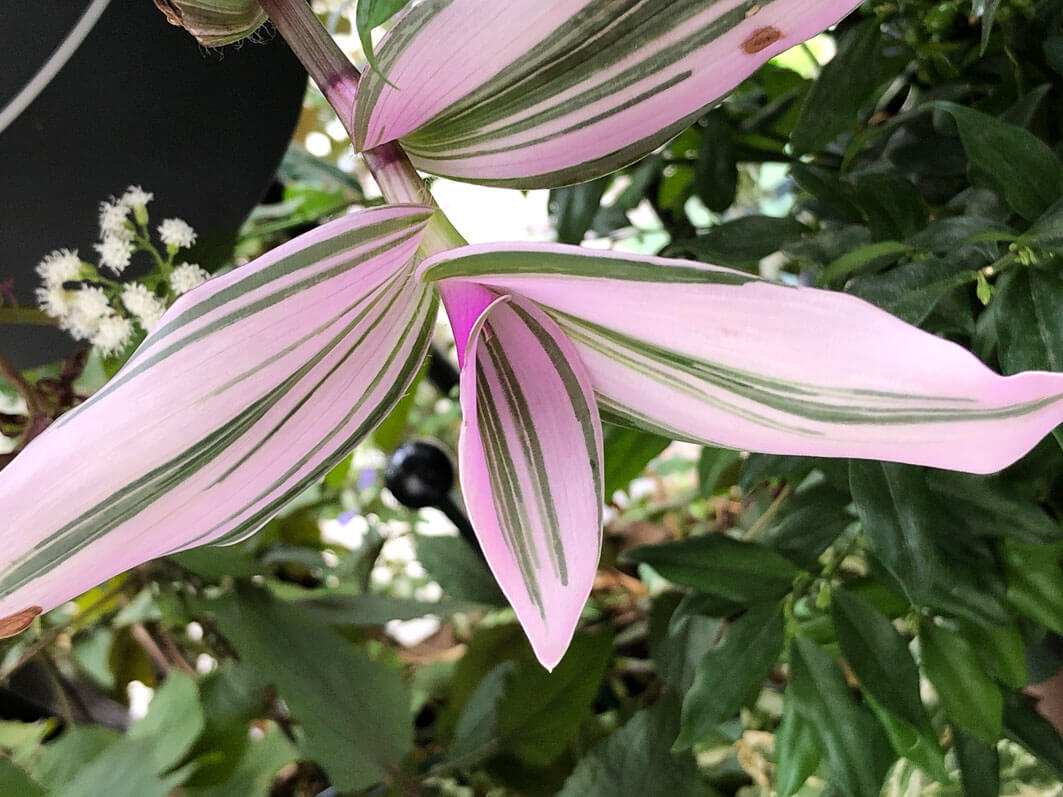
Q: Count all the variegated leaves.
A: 4